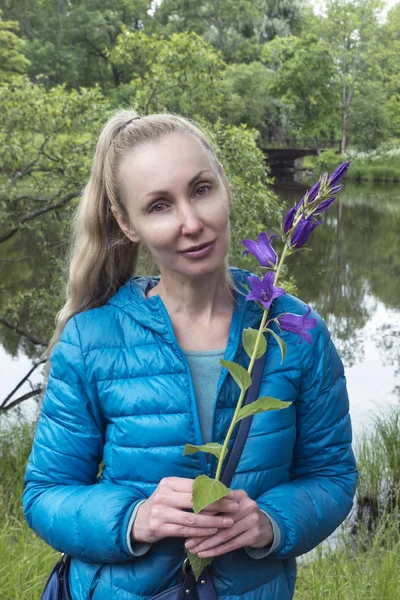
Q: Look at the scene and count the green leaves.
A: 7